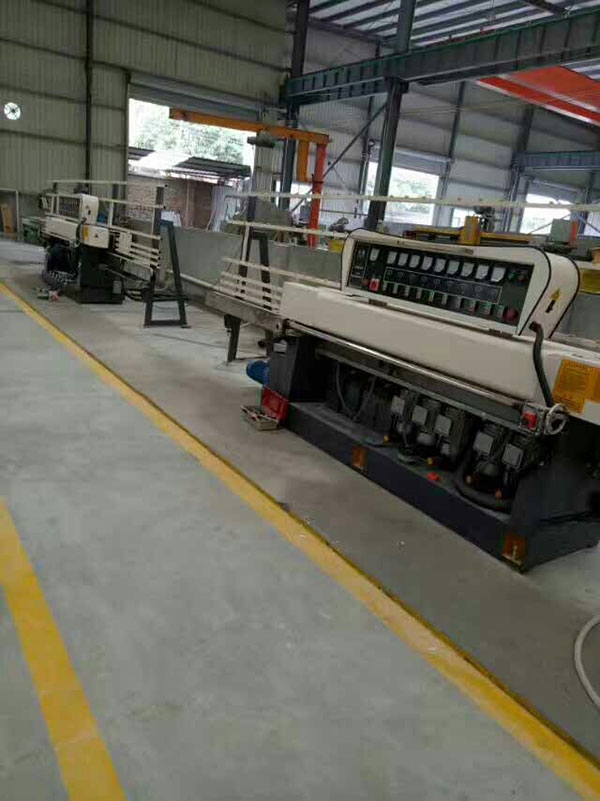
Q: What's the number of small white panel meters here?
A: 10